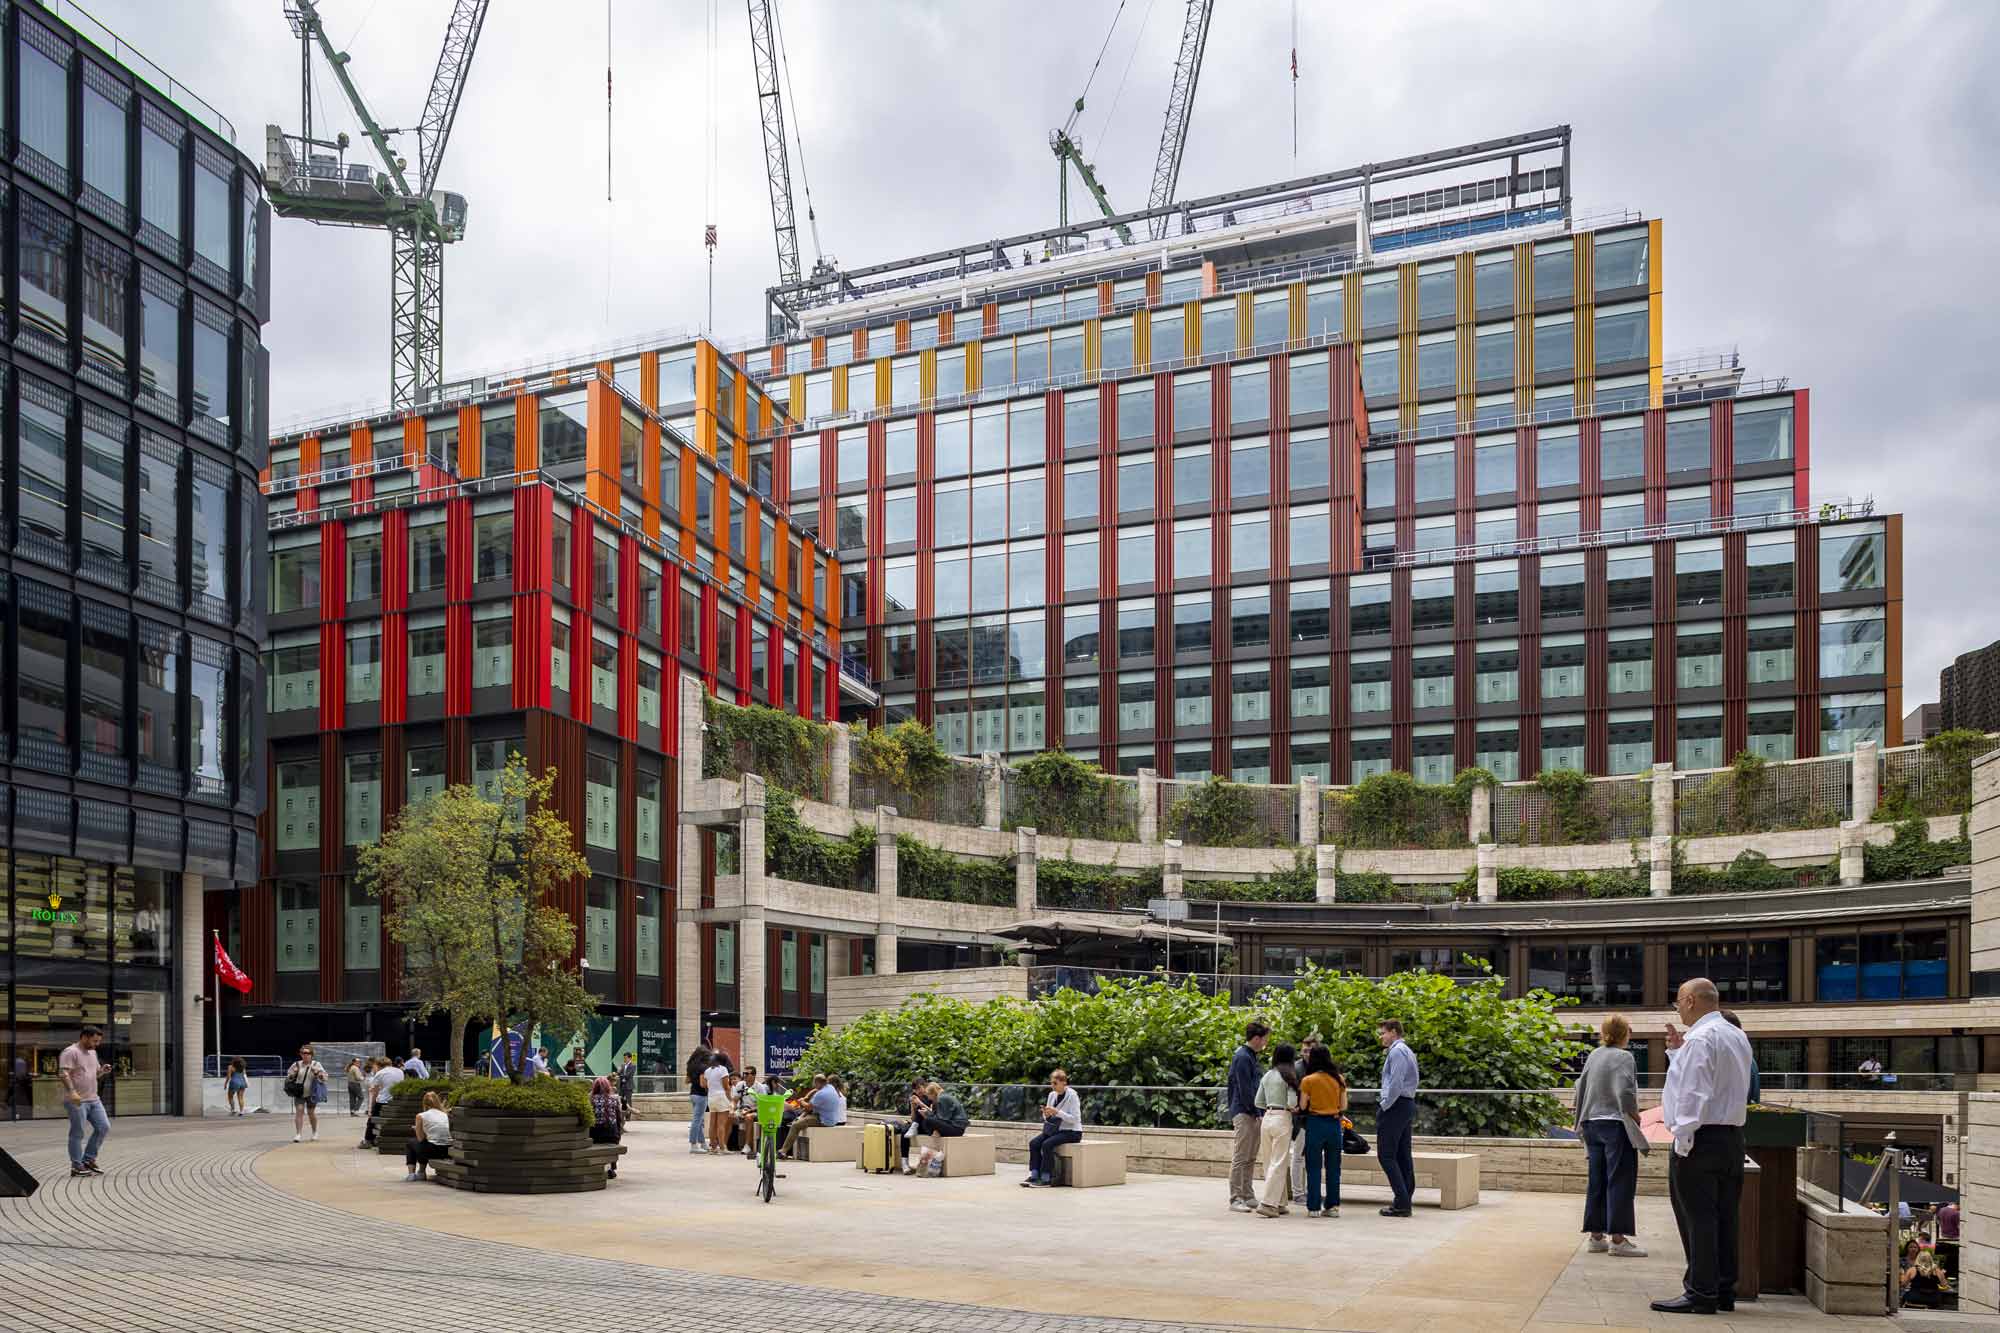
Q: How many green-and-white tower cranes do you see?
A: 2